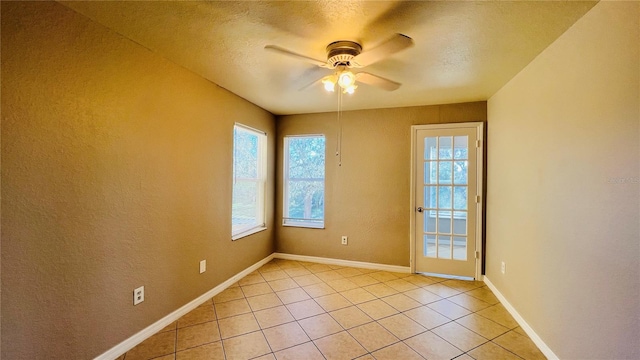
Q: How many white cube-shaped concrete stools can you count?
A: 0